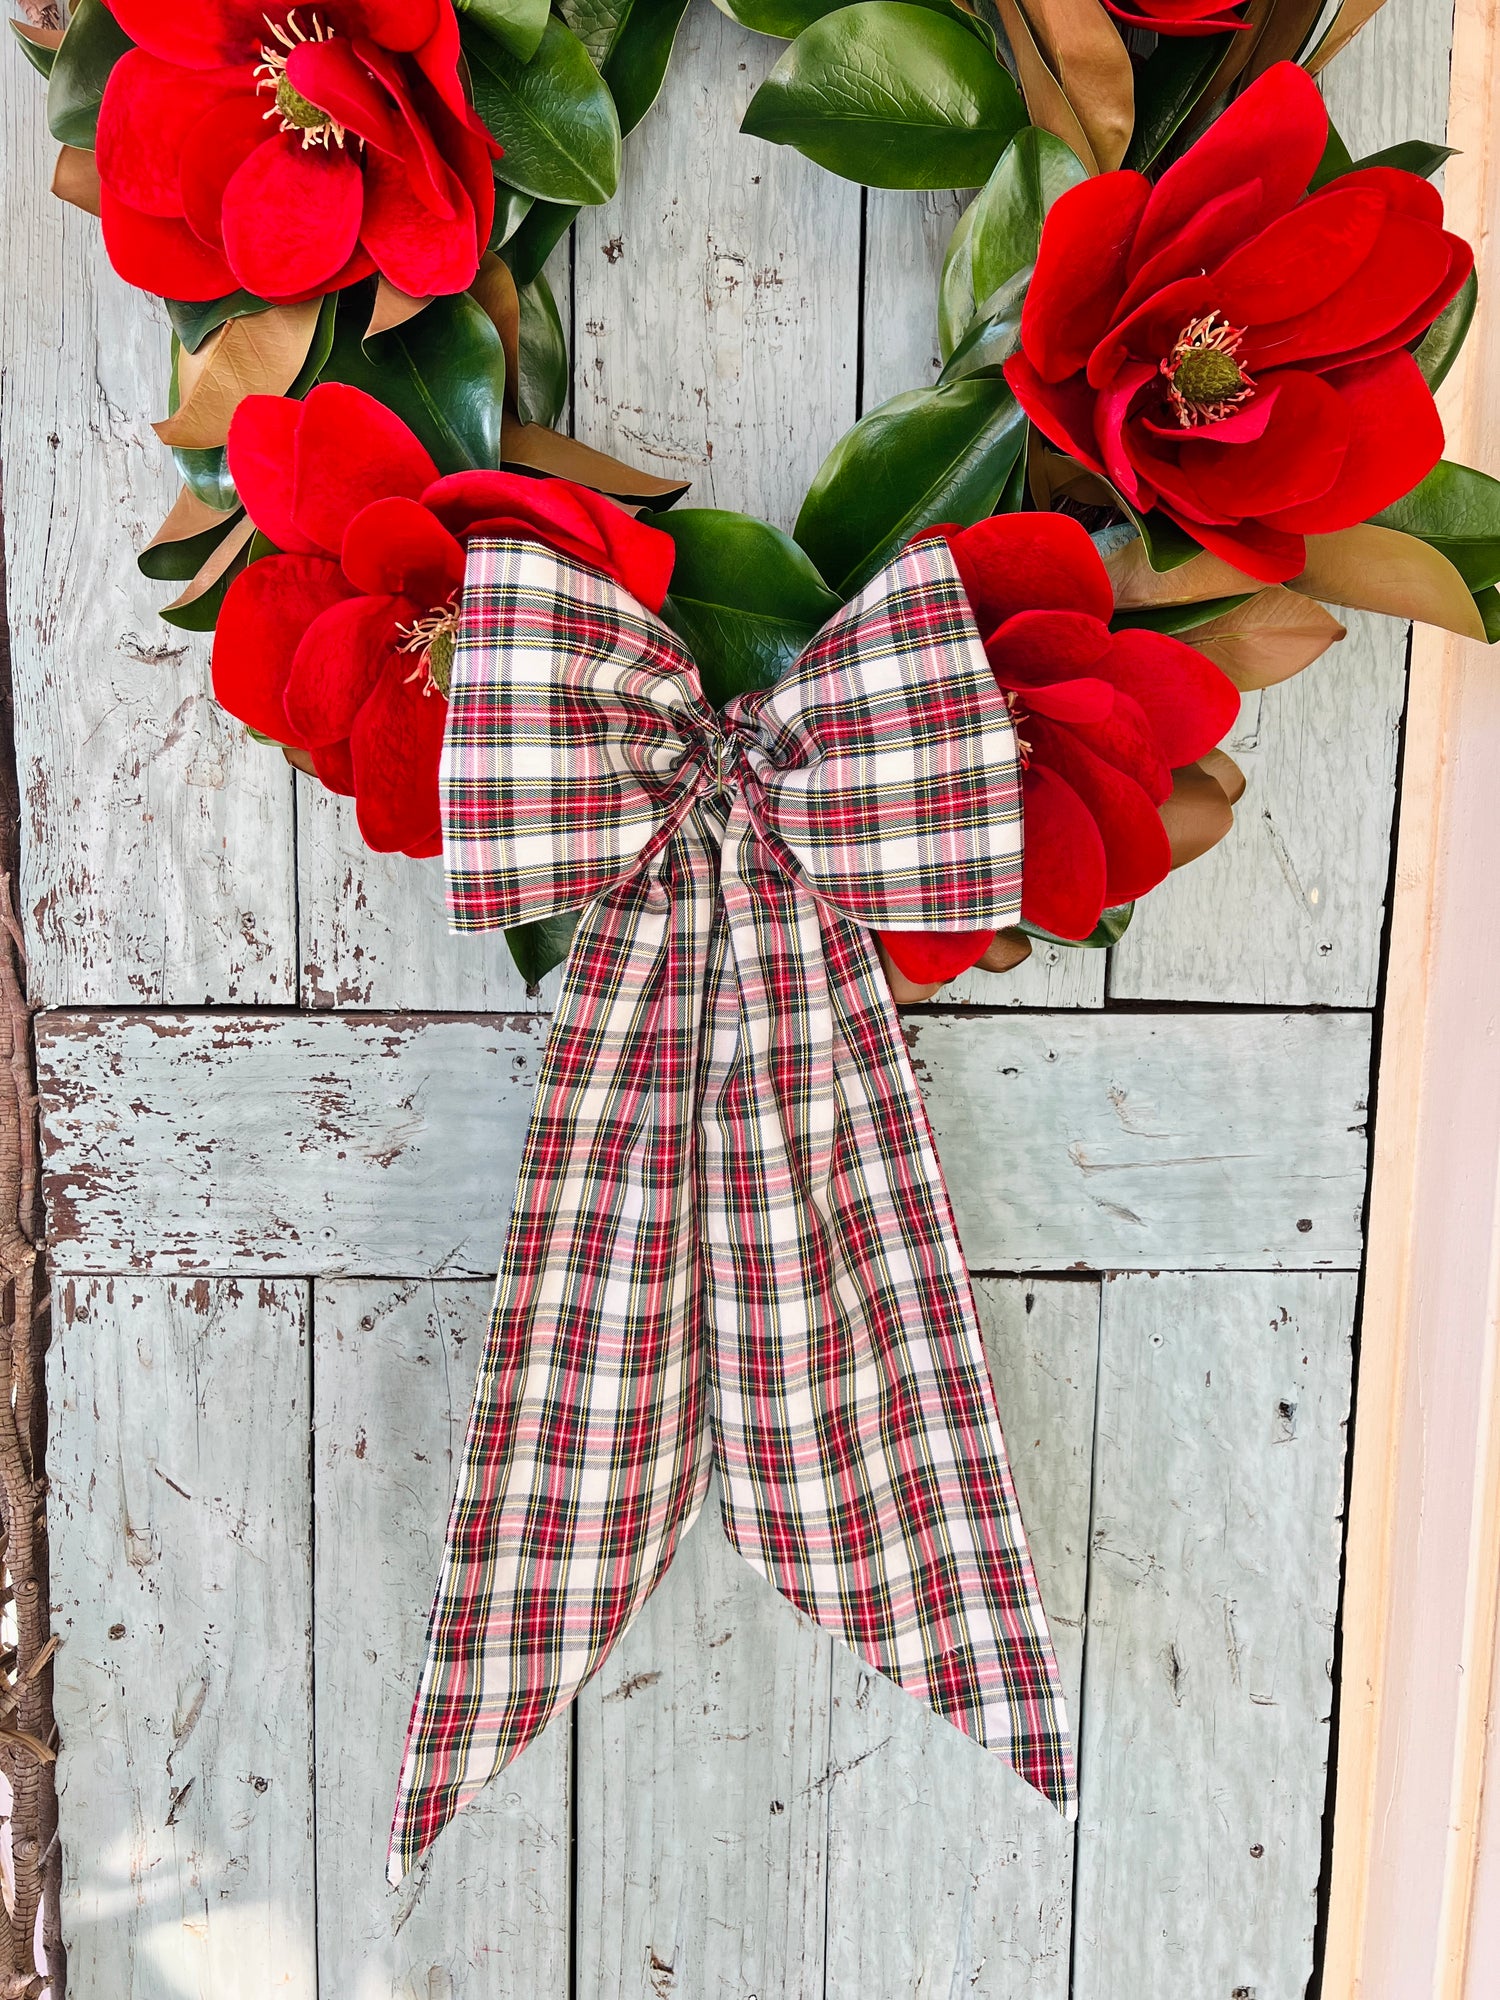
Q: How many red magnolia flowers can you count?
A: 5